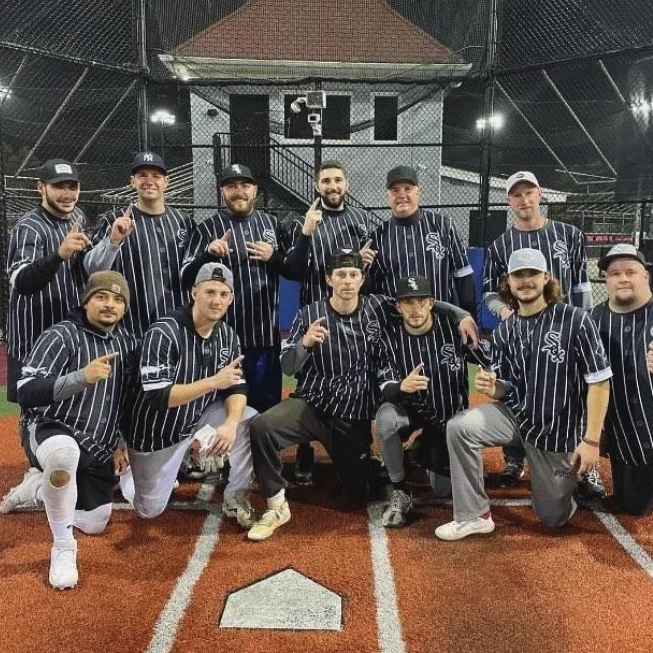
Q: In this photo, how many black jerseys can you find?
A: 12